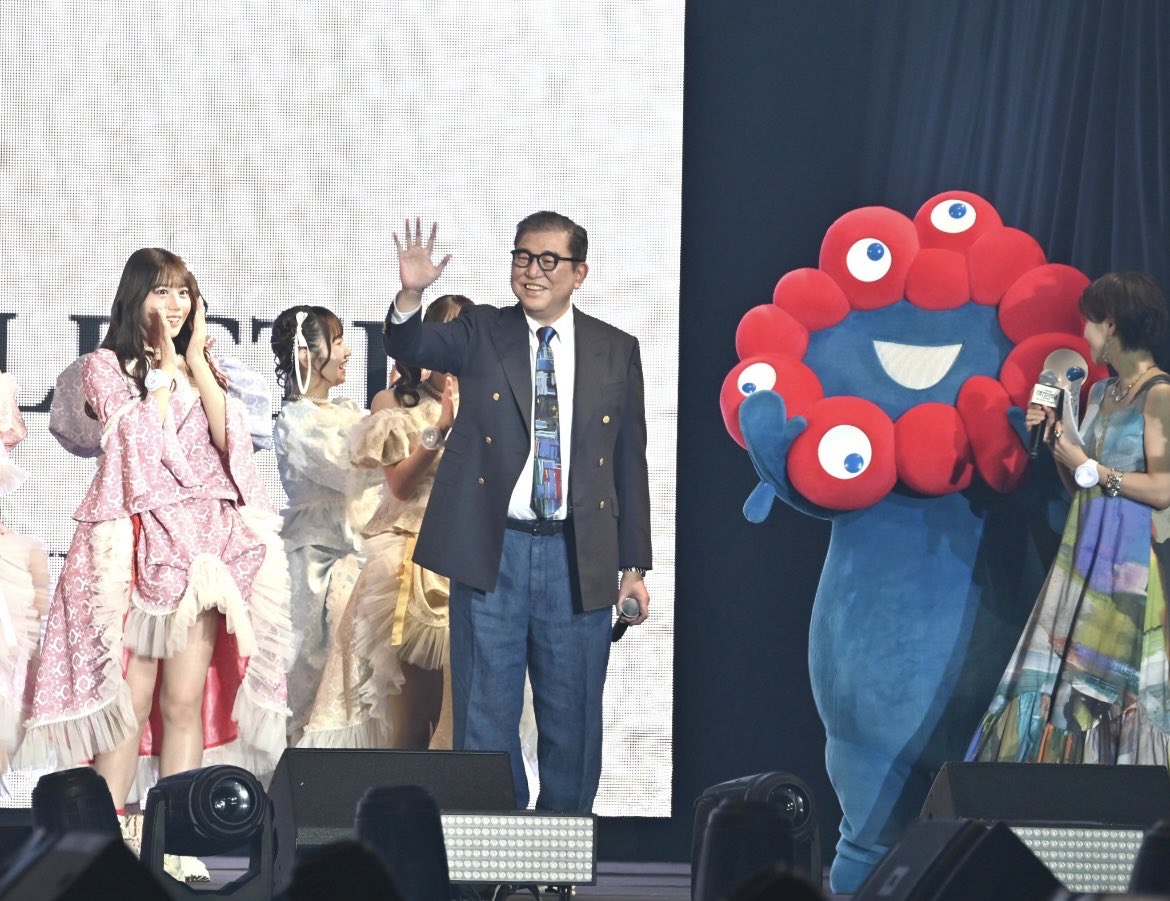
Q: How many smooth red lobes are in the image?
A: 12